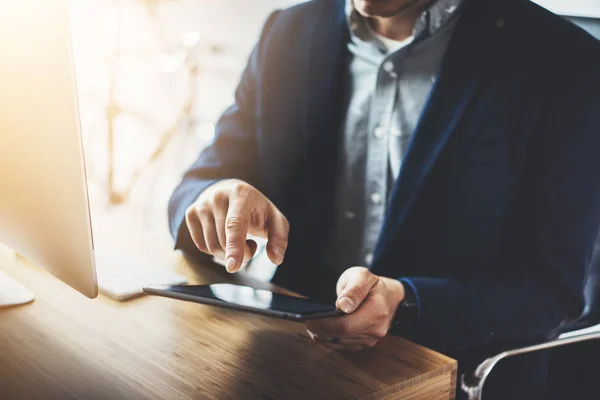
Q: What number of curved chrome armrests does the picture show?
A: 1